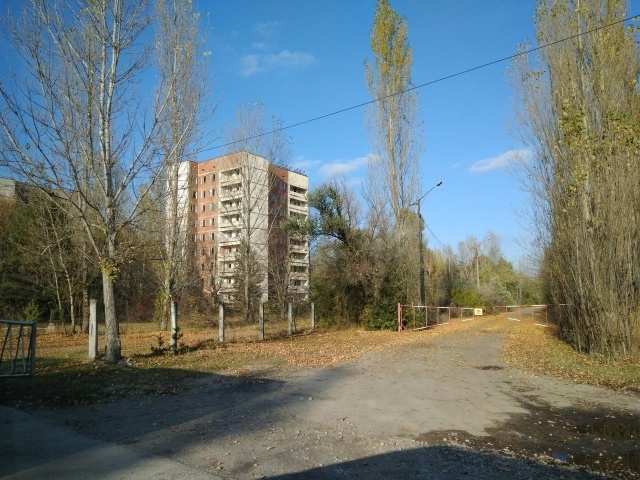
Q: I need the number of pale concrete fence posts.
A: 6